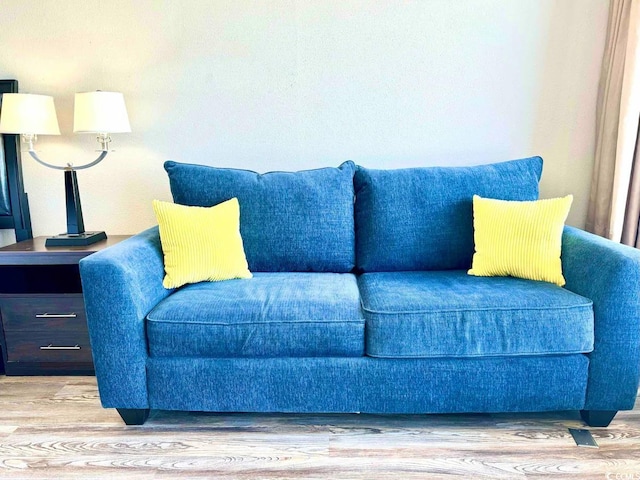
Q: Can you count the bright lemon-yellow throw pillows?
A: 2